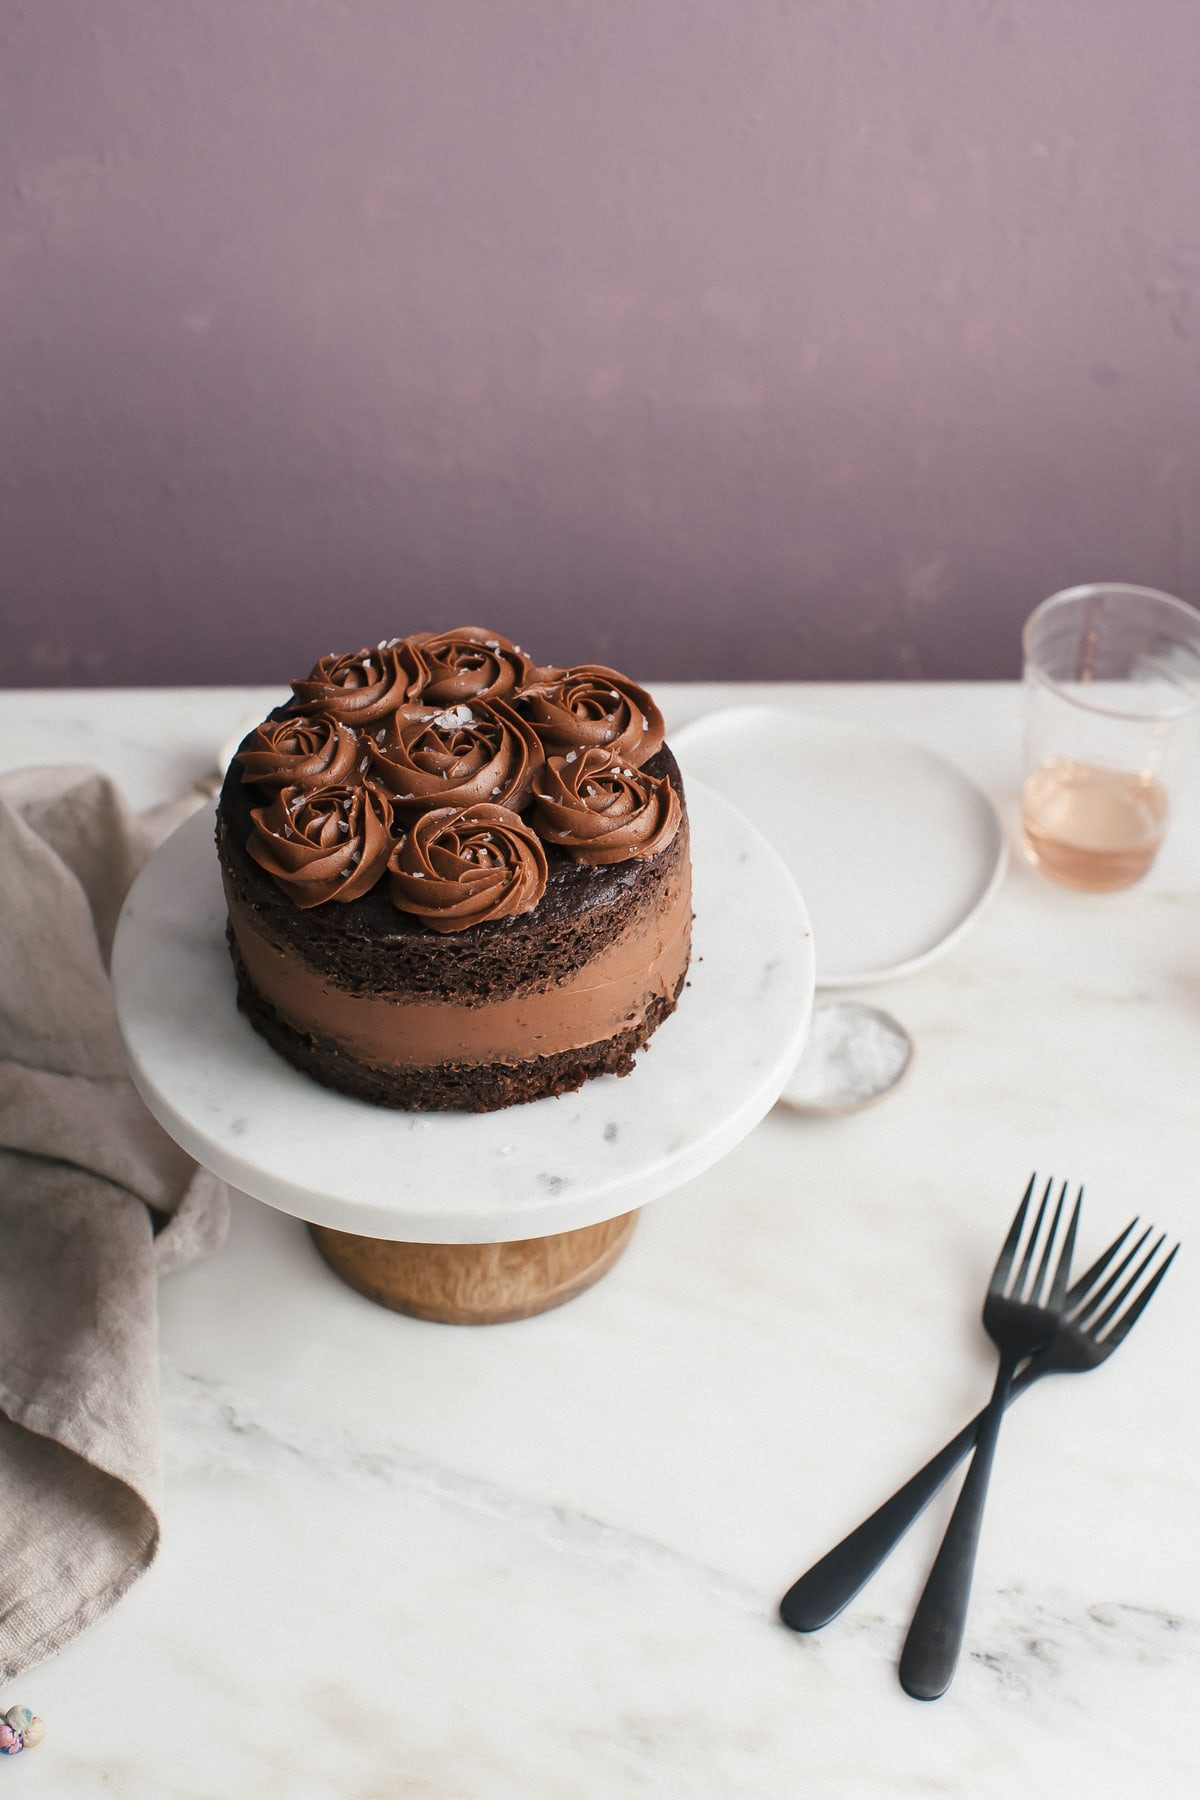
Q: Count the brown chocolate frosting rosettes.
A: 8